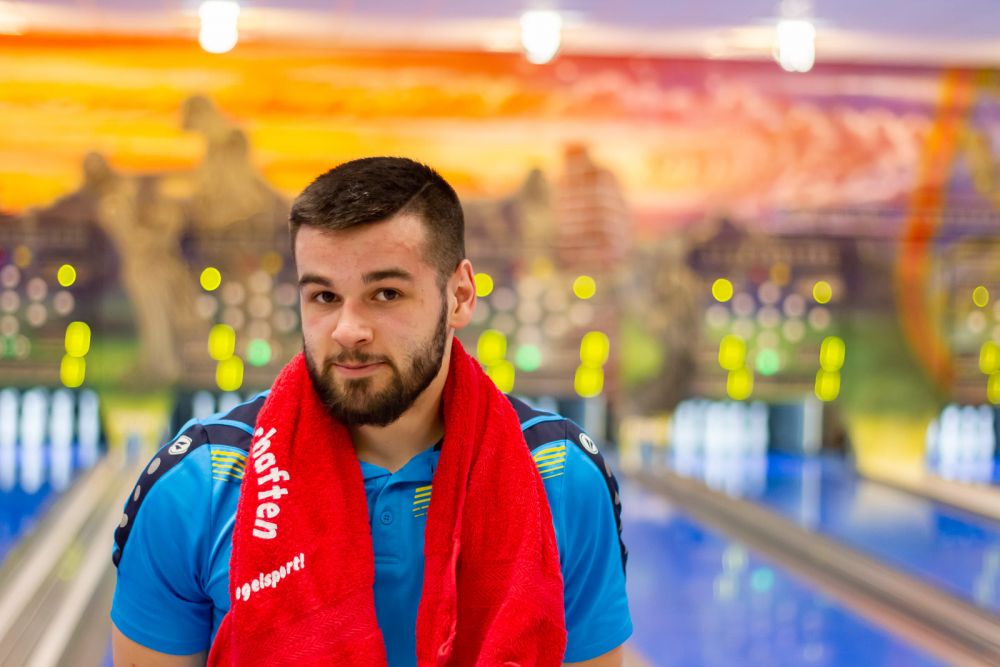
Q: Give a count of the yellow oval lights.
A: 14